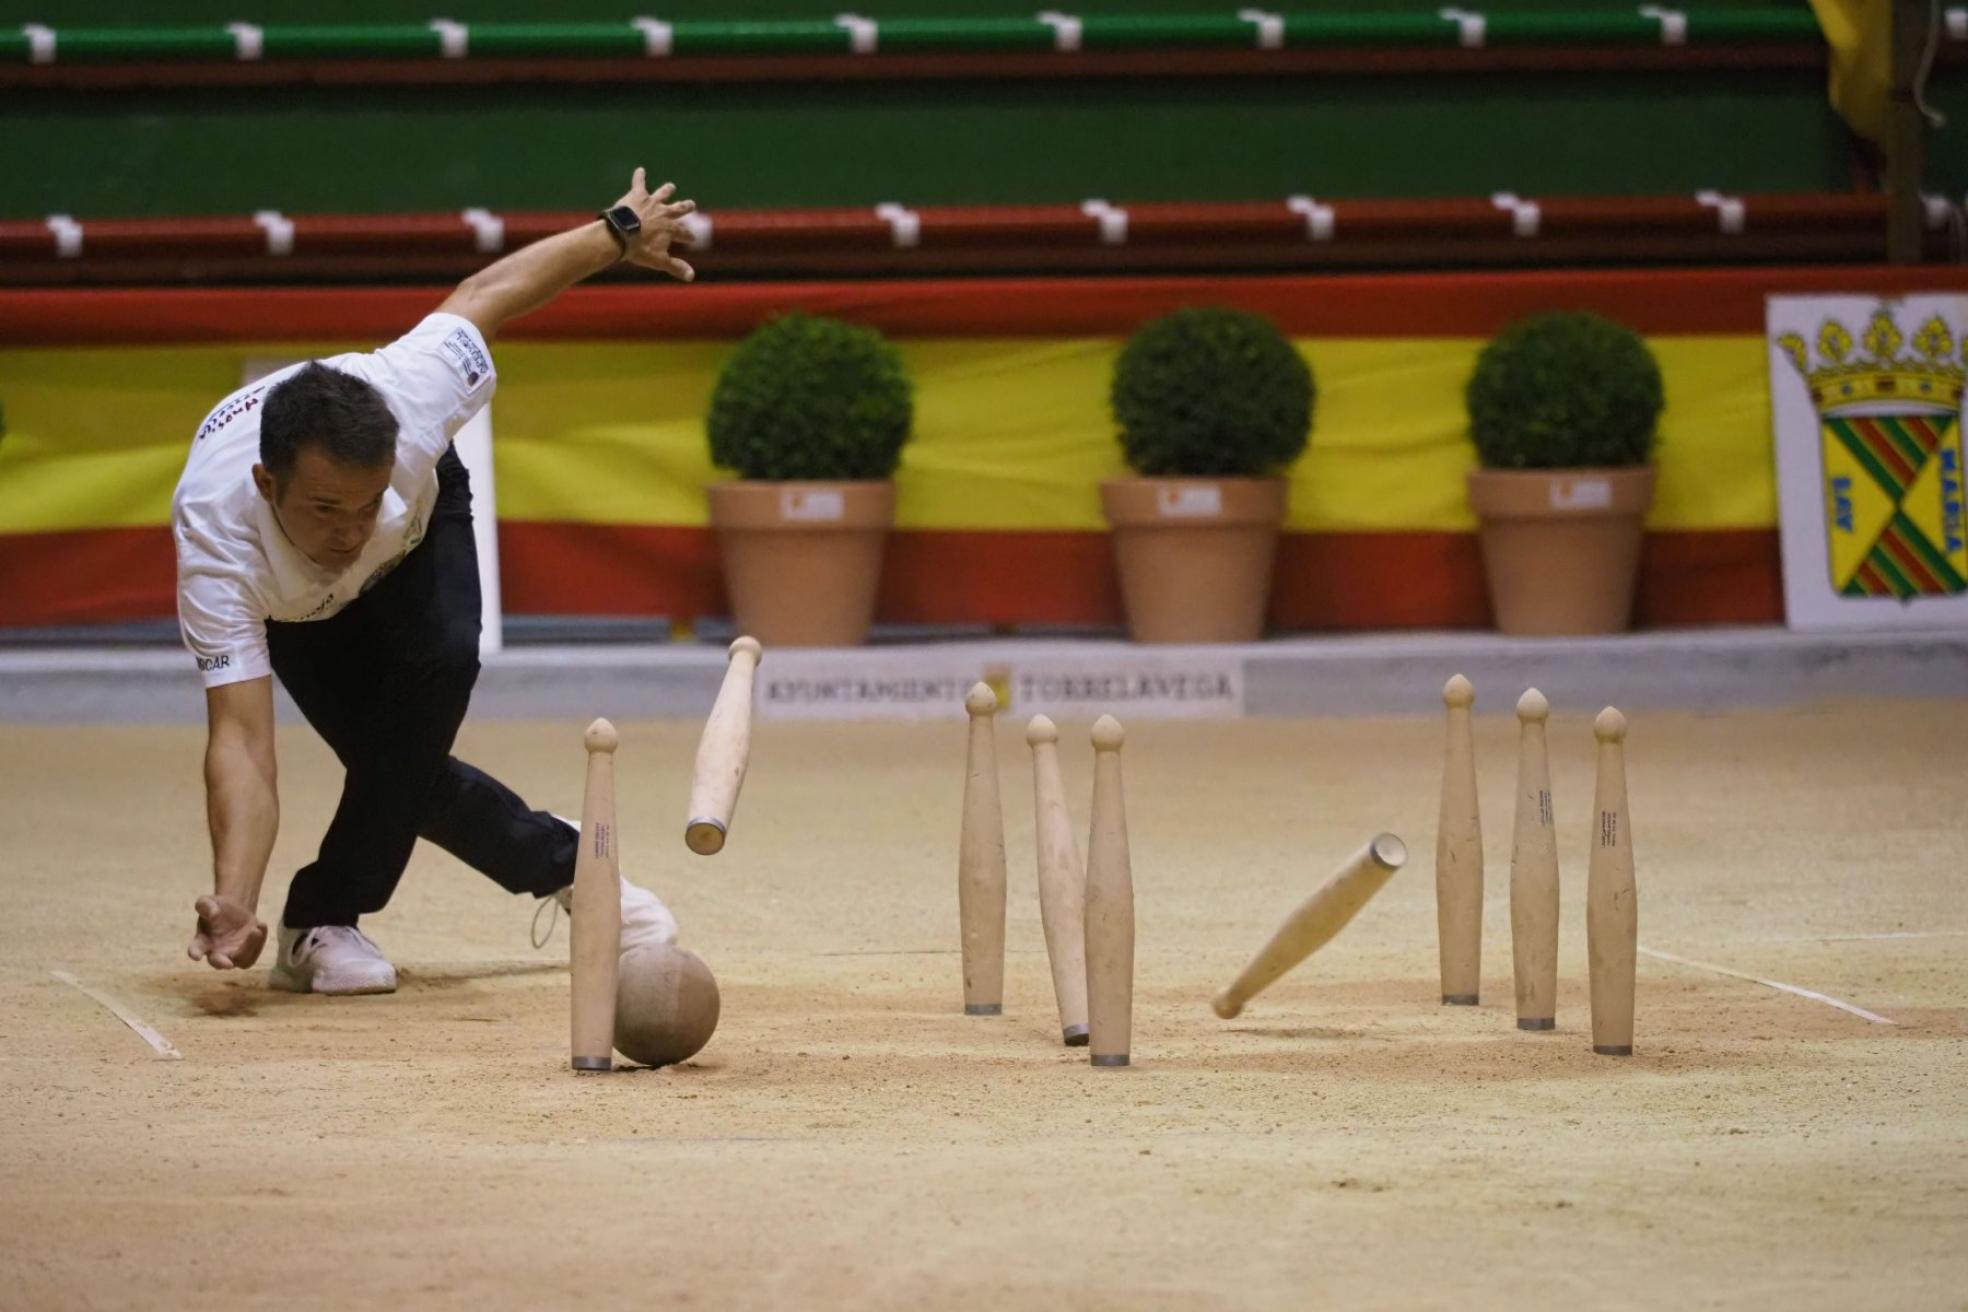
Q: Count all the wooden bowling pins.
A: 9